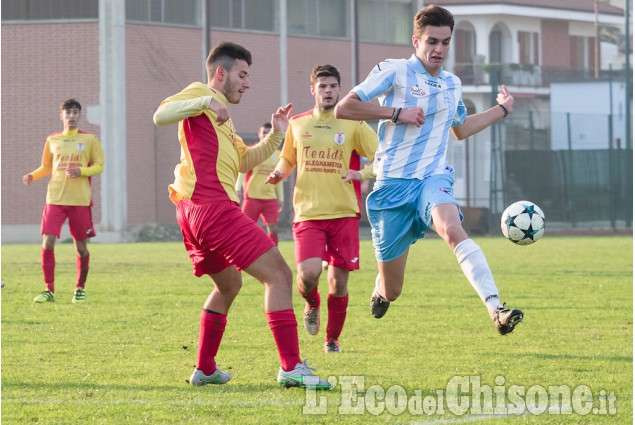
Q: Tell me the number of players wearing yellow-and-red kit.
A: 4